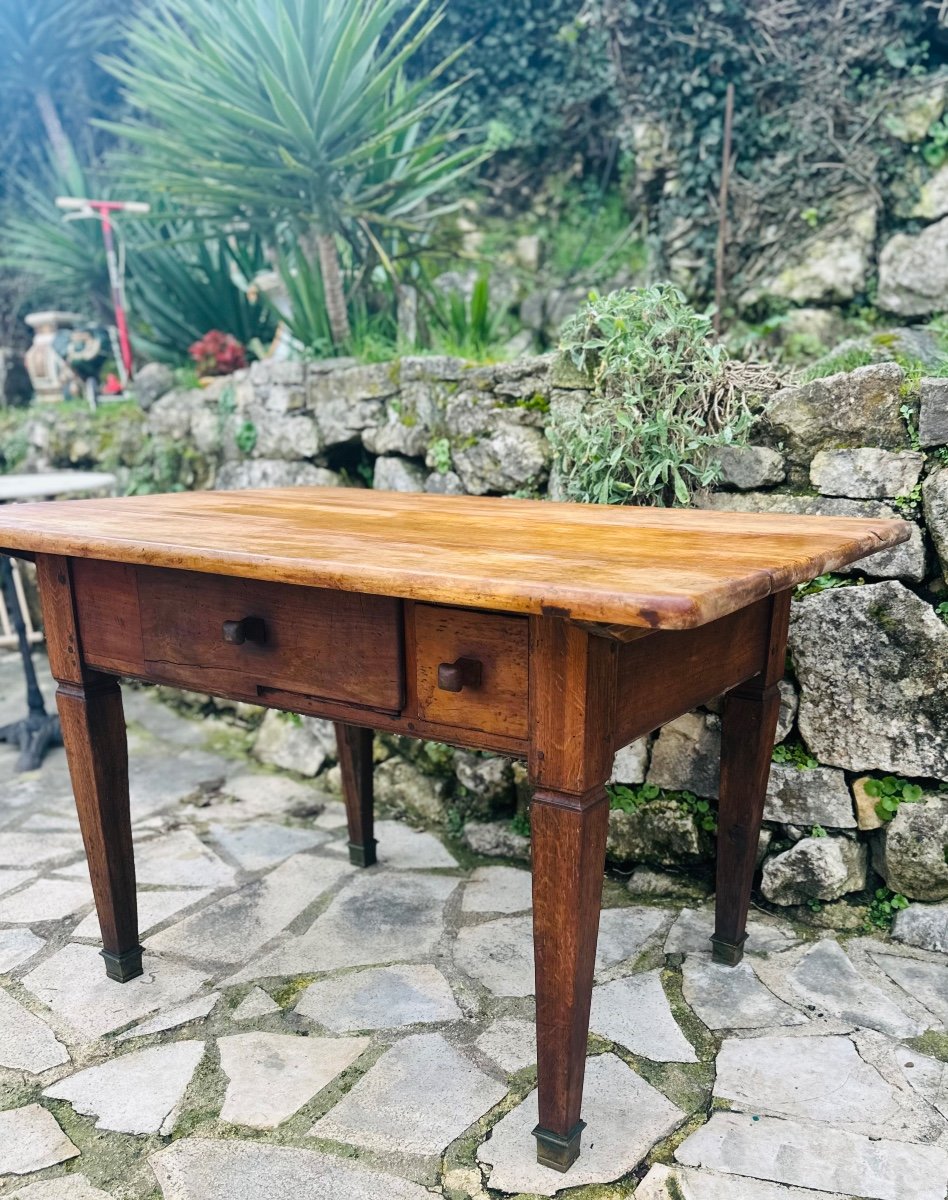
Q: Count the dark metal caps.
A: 4